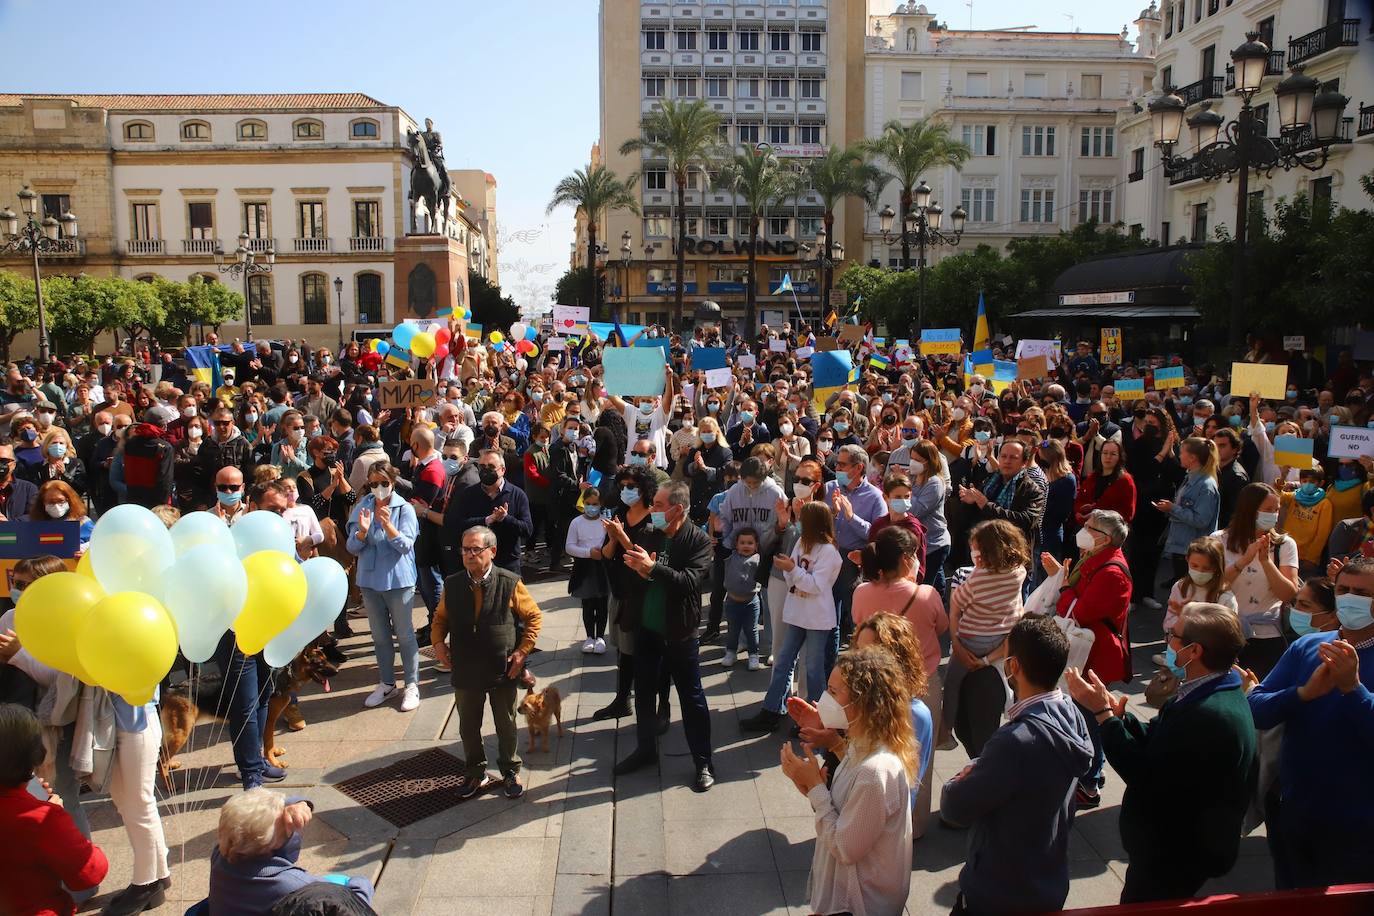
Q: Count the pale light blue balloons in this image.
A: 5